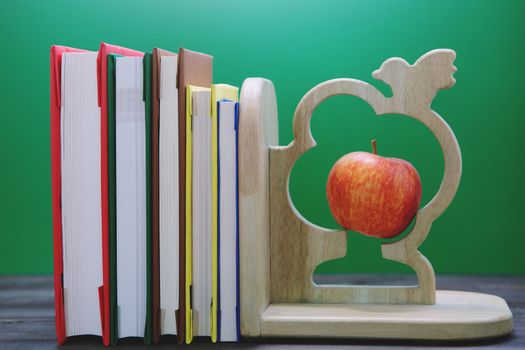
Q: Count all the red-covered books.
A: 1